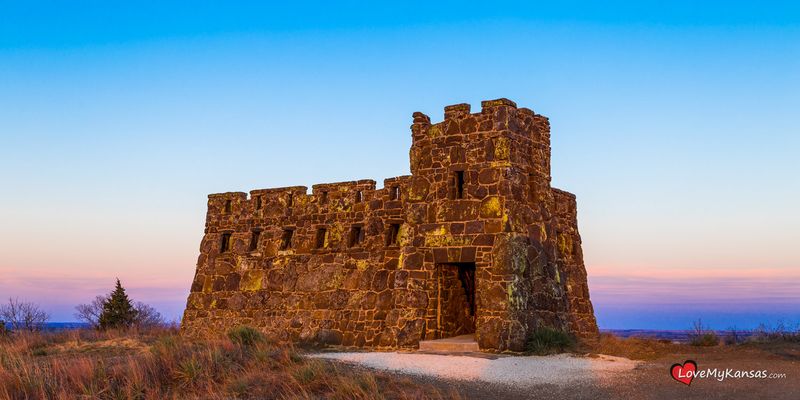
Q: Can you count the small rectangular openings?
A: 13